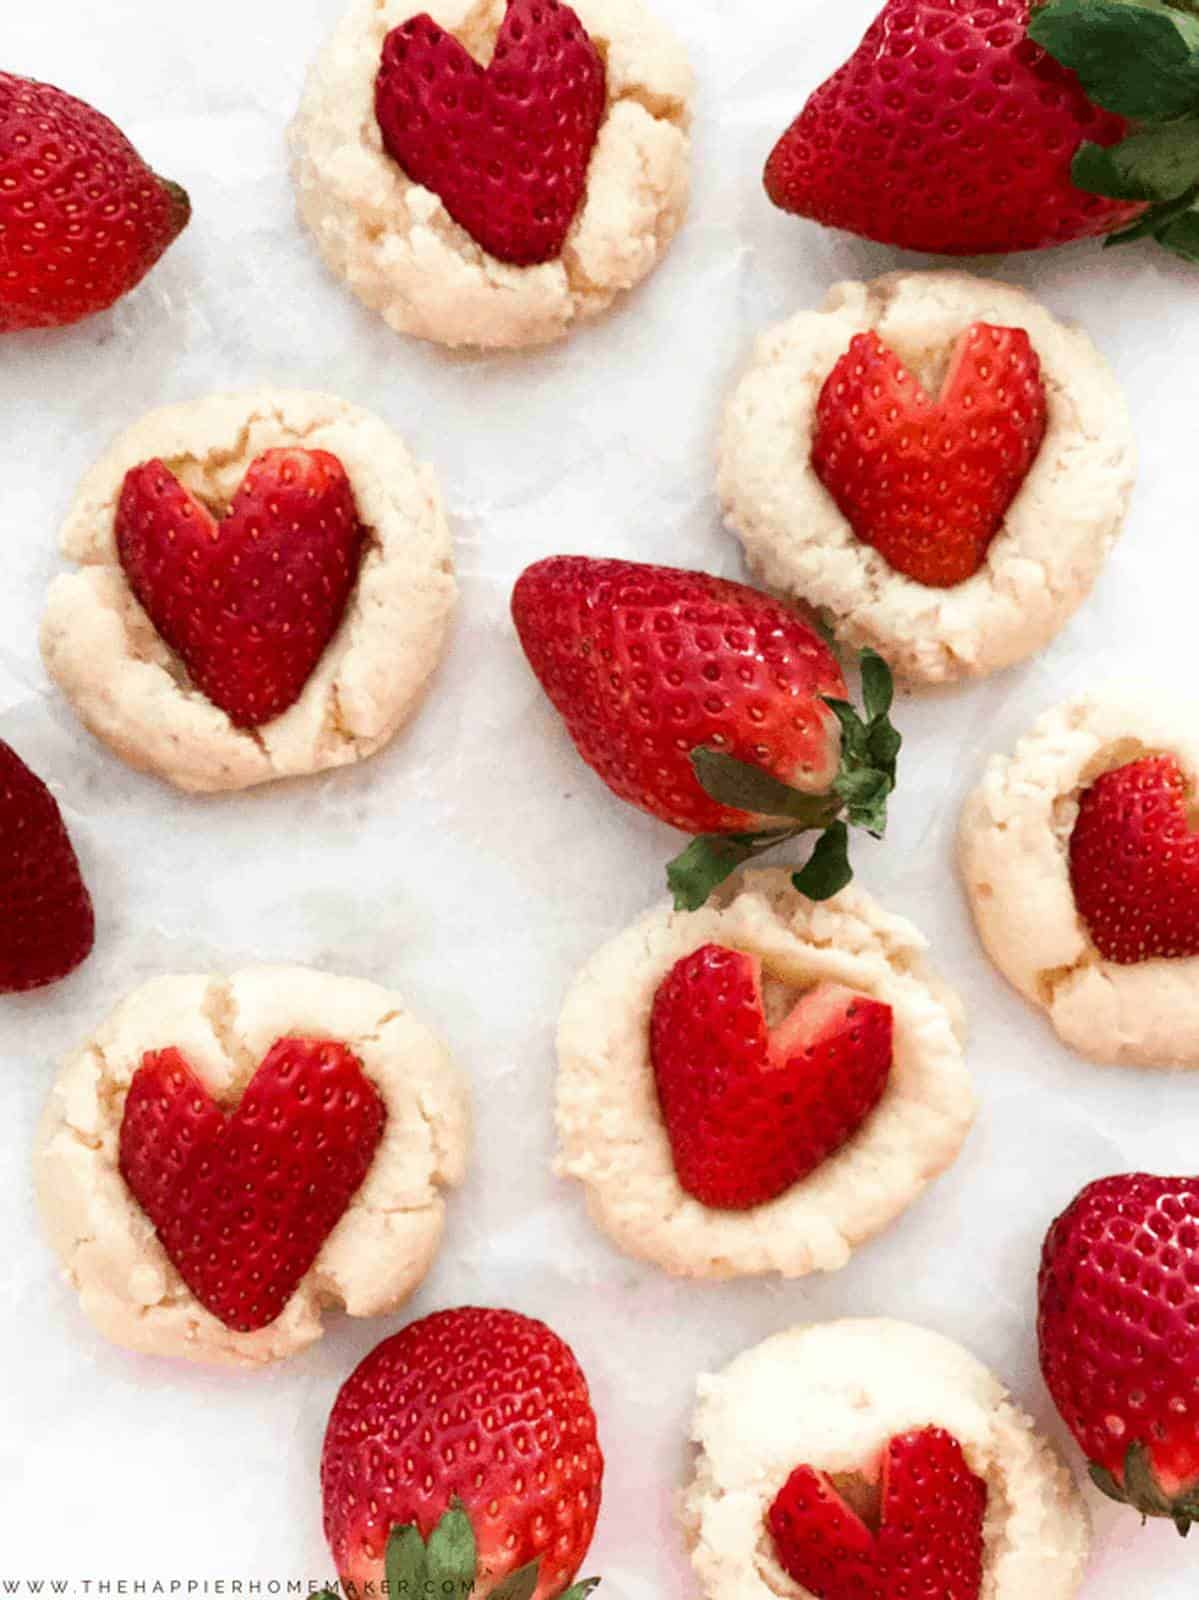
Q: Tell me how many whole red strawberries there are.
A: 6